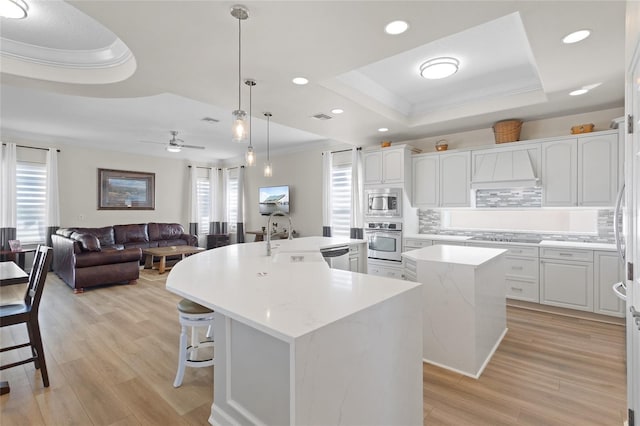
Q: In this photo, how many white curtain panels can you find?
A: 8